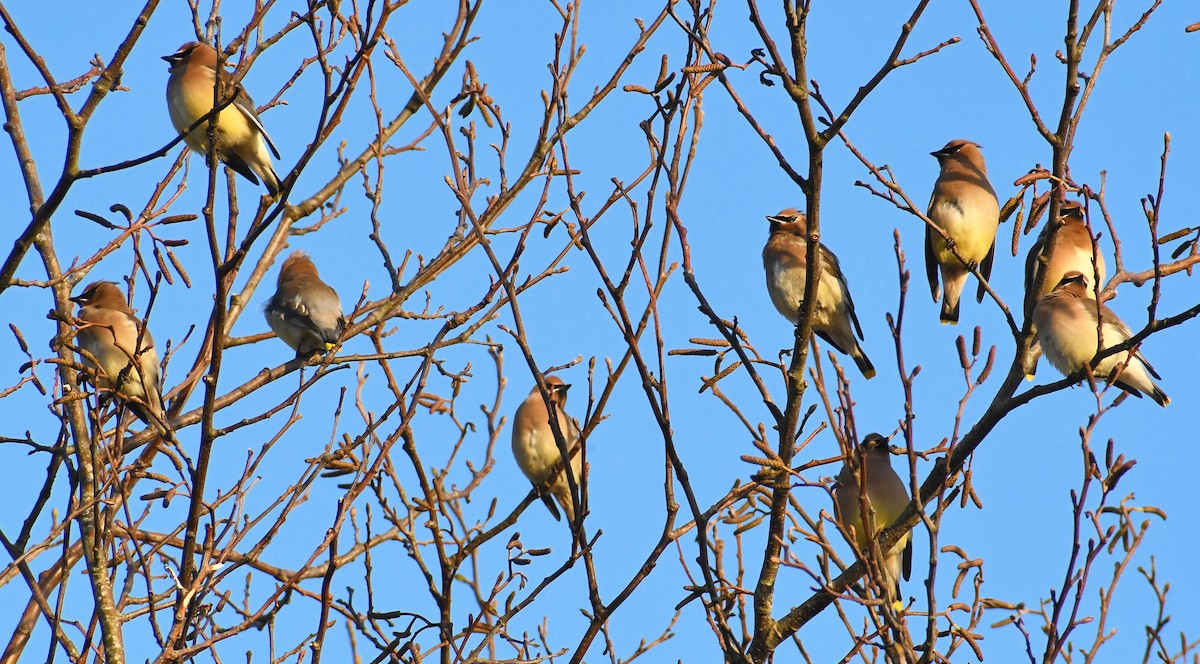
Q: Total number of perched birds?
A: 9